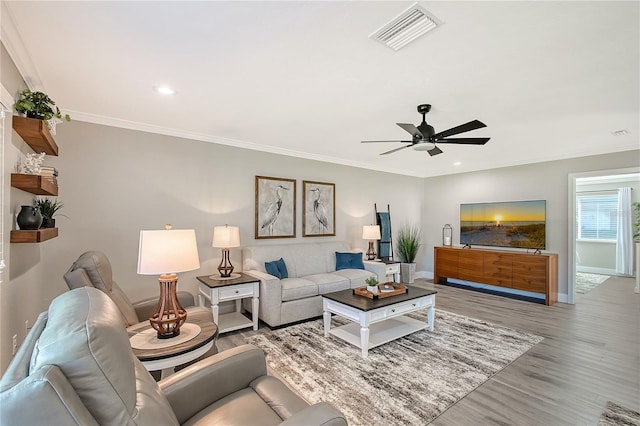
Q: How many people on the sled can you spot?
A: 0